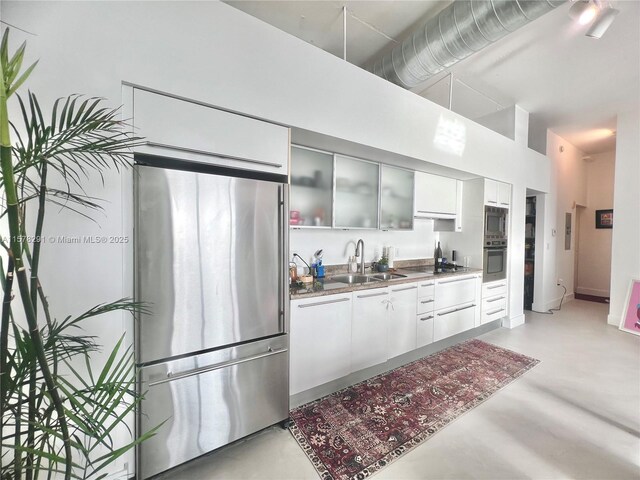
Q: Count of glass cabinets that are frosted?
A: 3